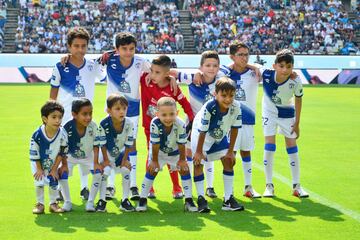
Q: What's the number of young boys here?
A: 11